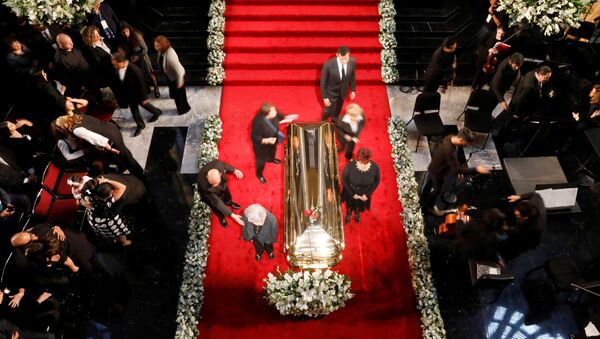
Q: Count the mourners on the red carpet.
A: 6